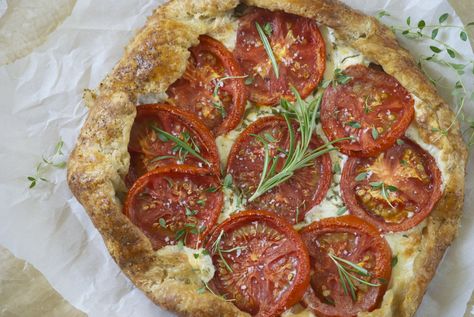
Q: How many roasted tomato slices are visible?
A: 9